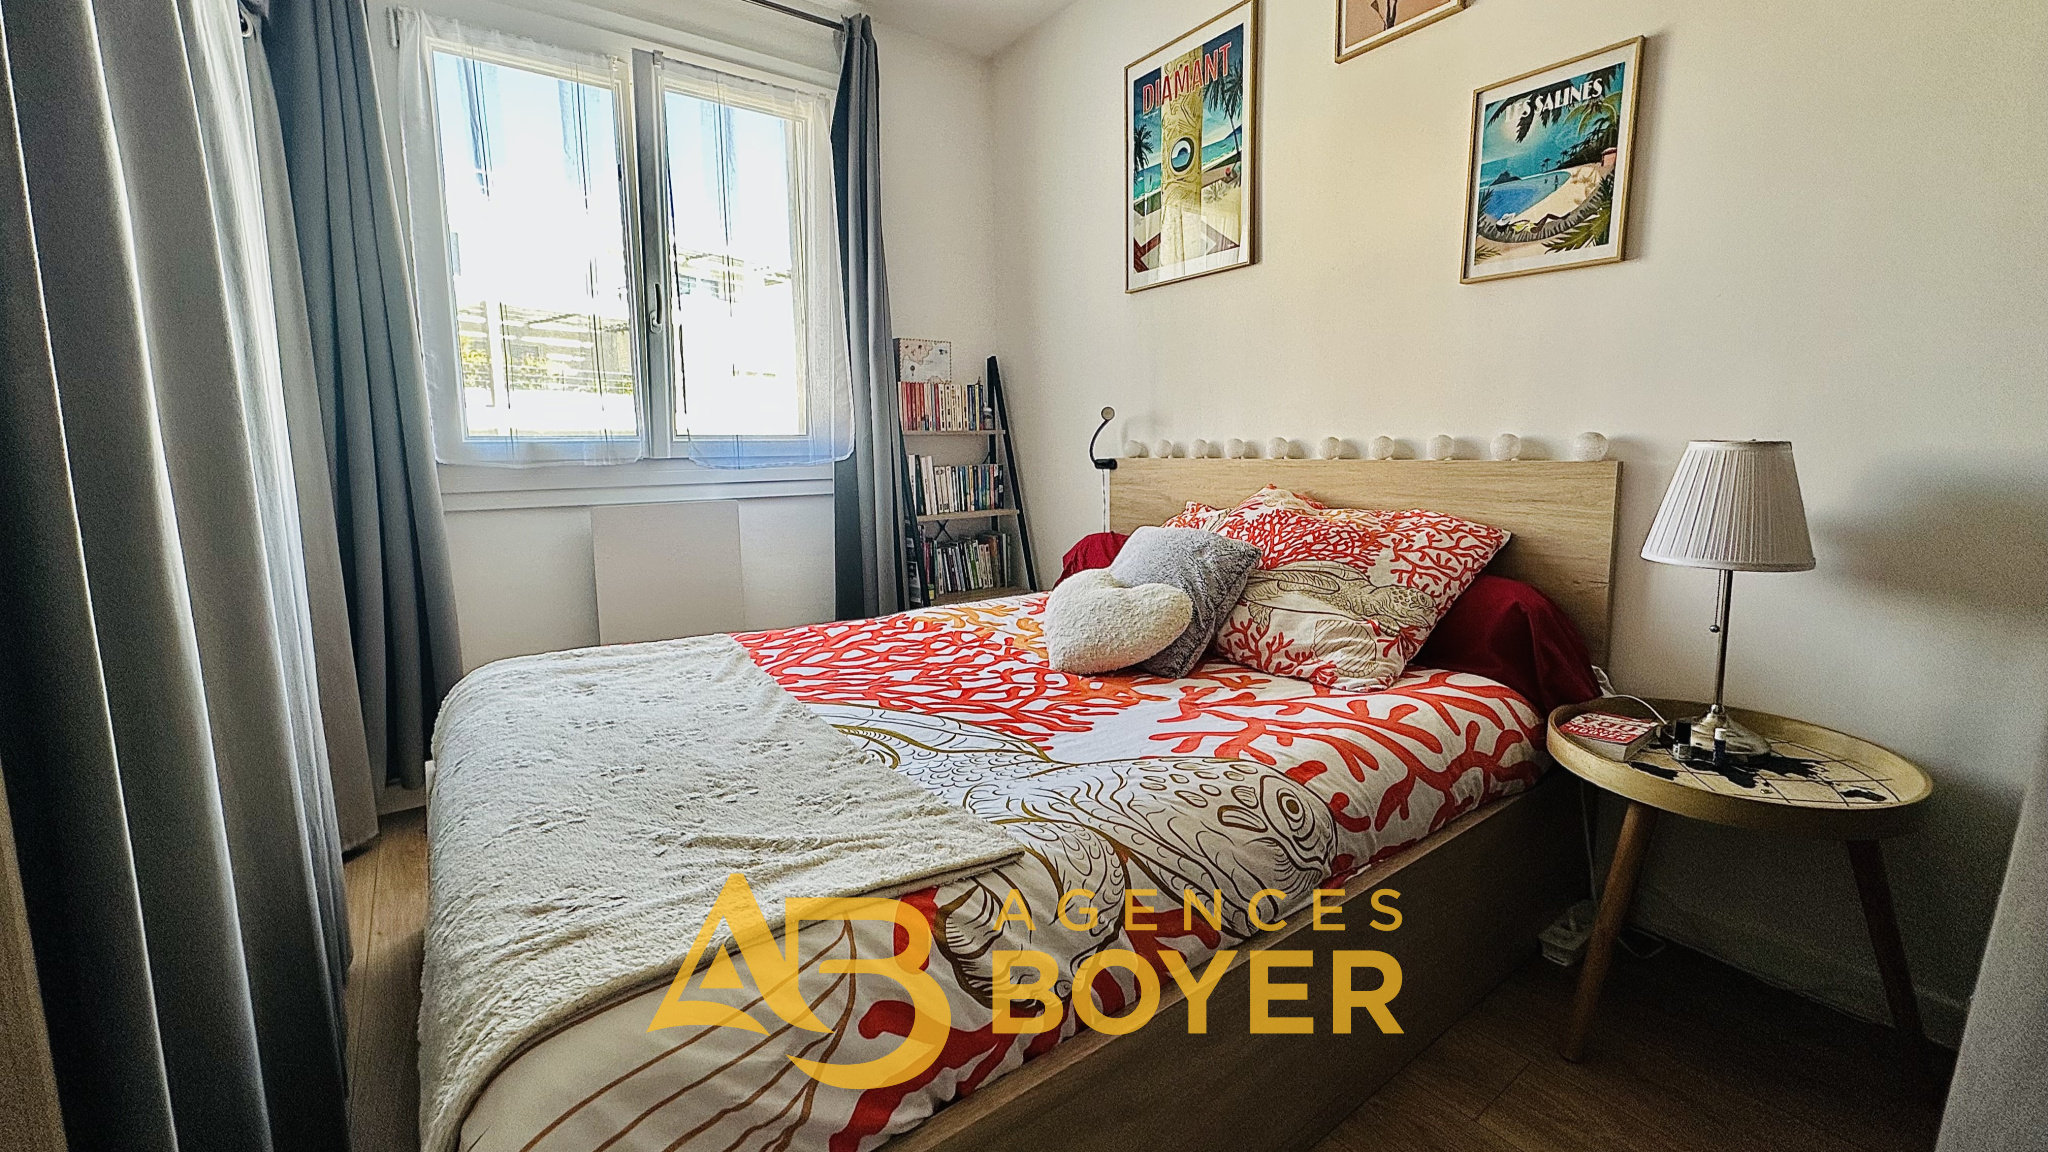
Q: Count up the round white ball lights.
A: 10